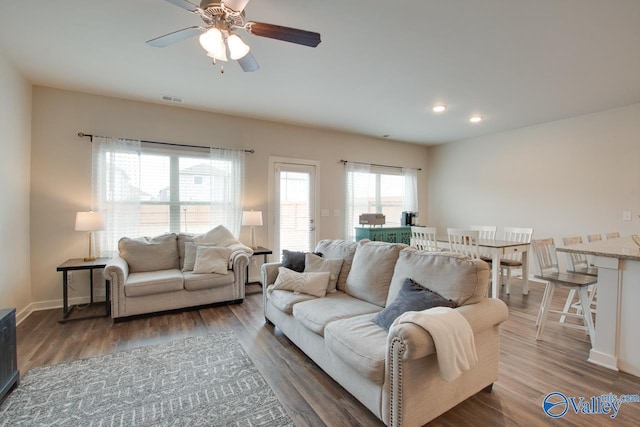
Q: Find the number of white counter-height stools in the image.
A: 4